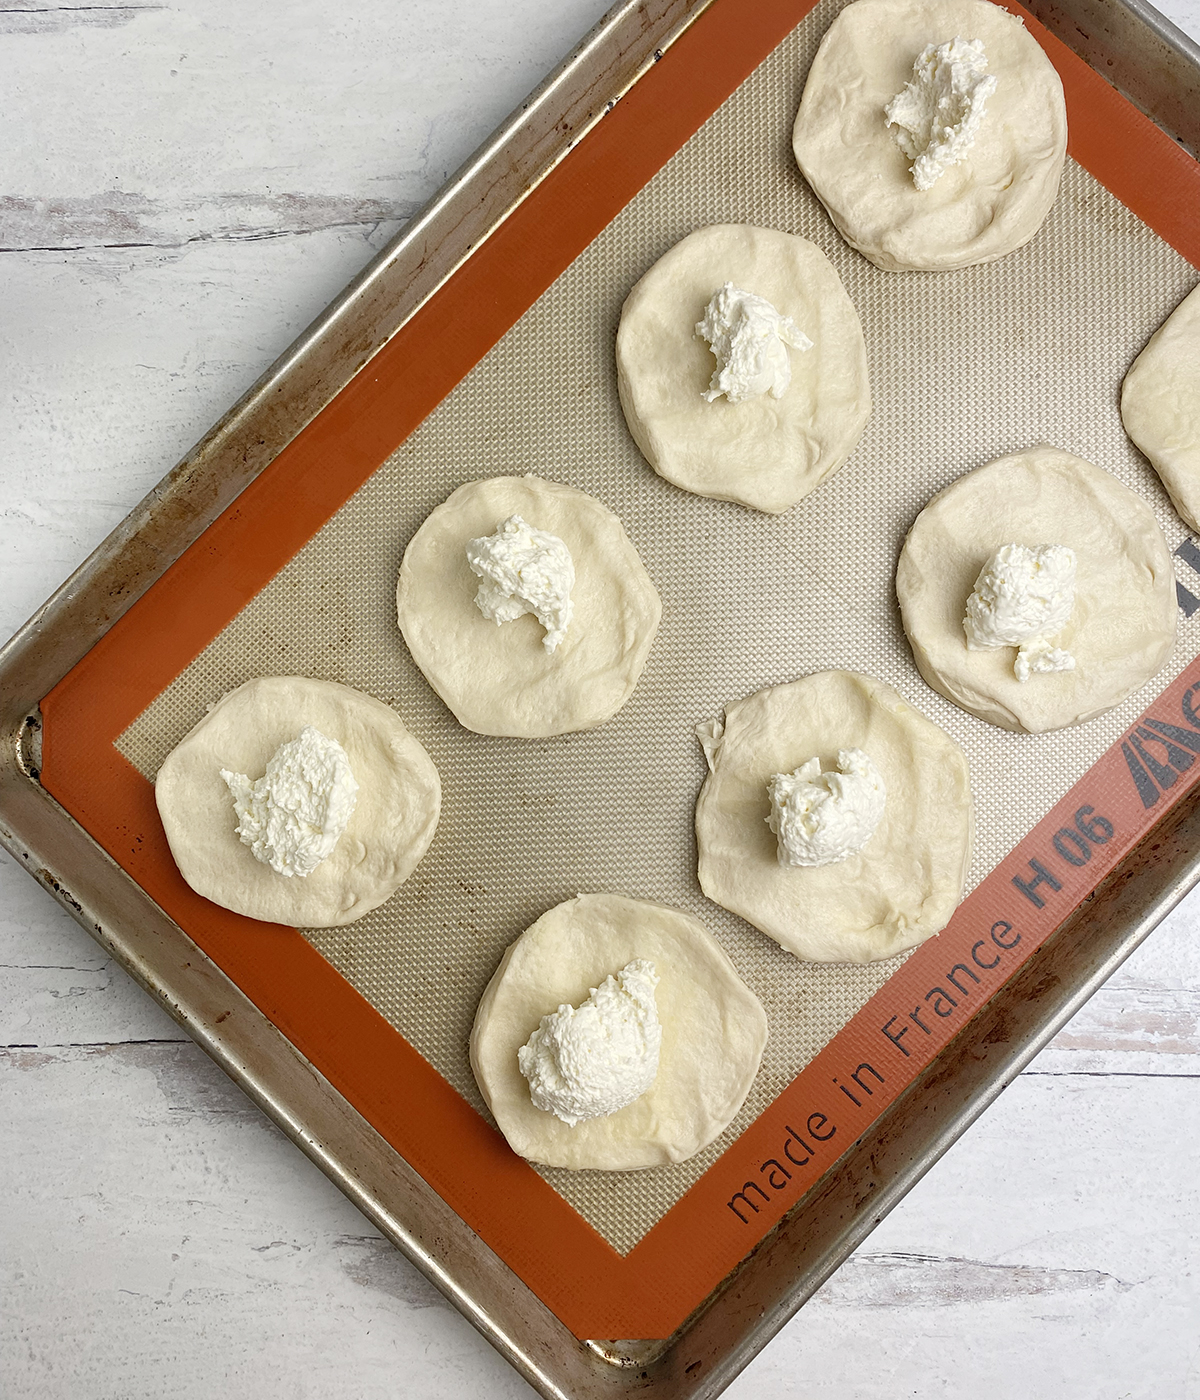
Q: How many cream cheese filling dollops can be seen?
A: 7